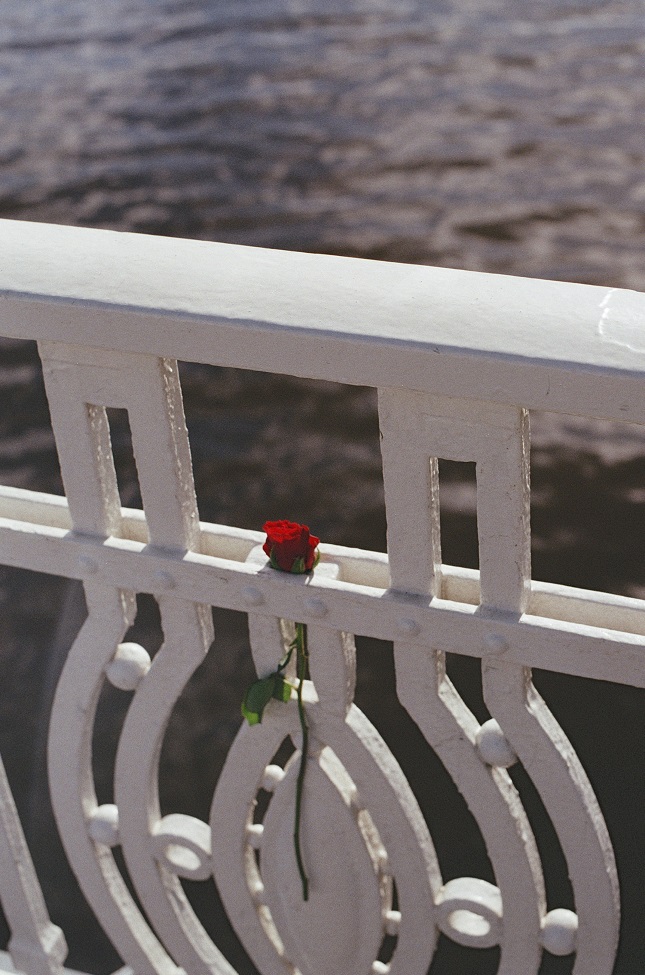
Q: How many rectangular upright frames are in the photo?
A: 2